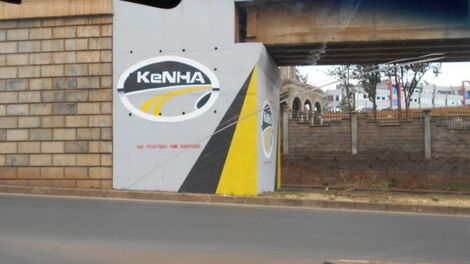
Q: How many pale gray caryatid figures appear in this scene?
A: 0